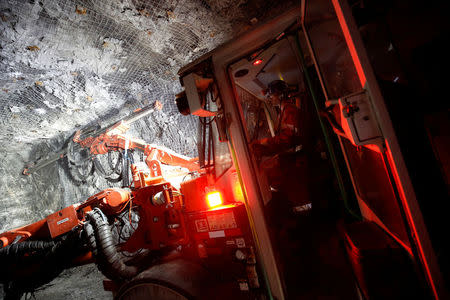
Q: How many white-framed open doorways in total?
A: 1